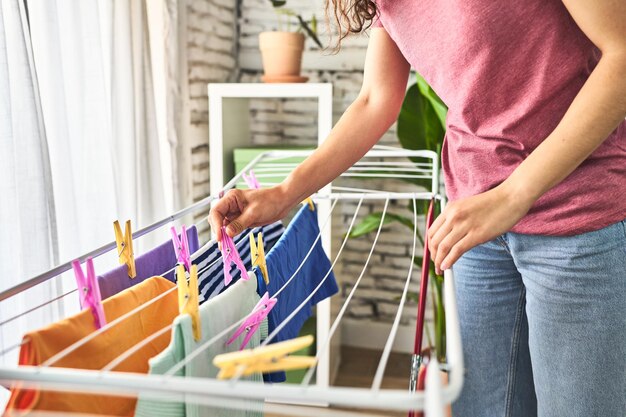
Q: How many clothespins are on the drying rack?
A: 10